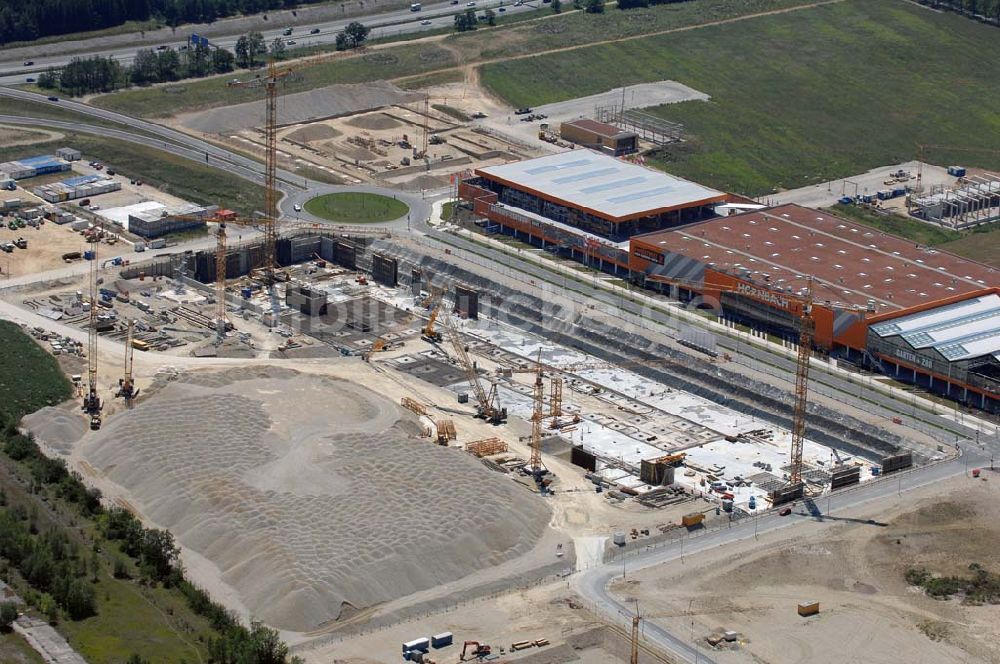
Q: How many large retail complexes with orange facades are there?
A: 1